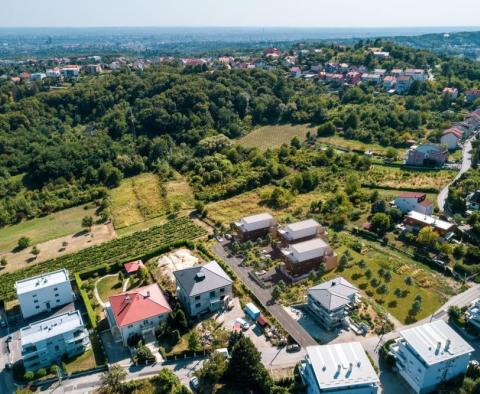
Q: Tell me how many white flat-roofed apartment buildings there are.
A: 4